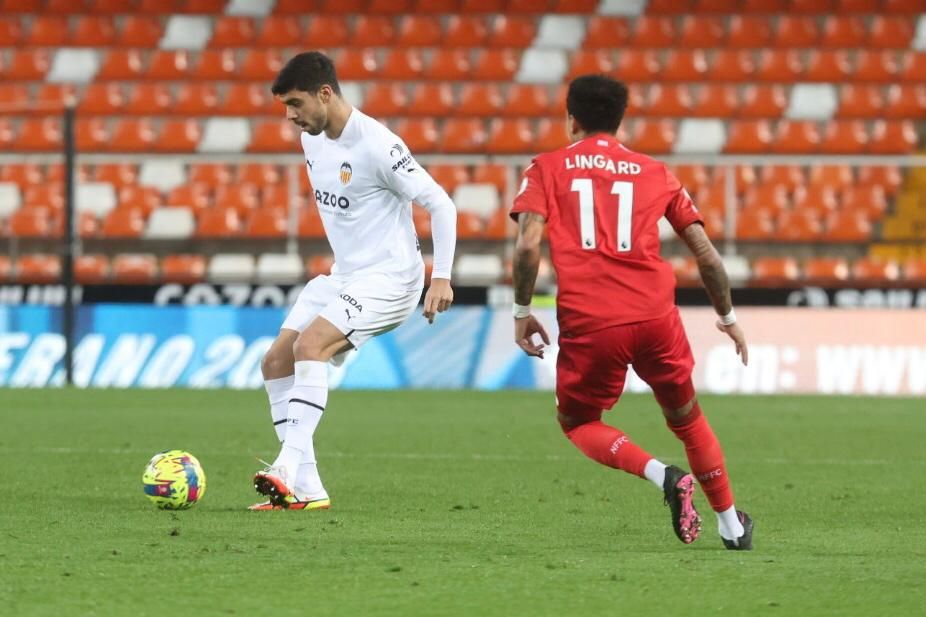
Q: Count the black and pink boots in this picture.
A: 2